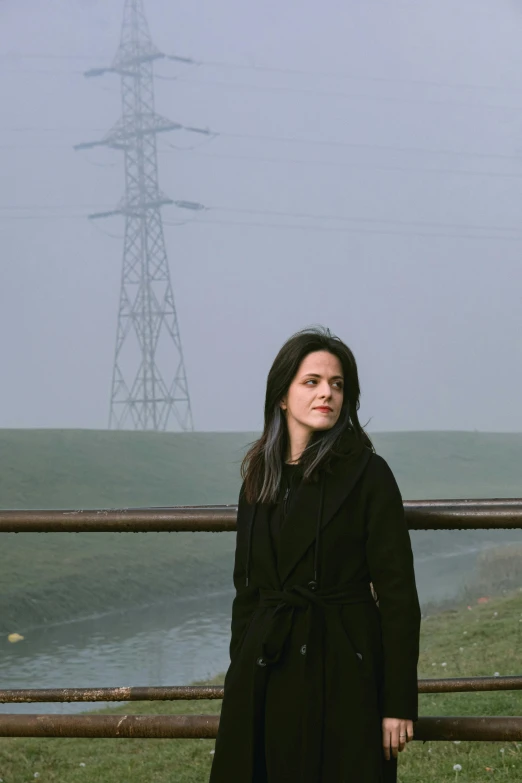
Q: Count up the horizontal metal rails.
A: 3